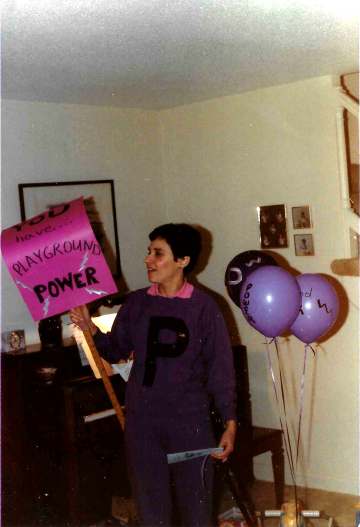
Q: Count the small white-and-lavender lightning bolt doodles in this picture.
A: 4